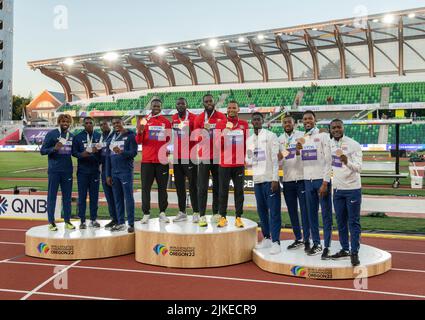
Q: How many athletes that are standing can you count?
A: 12